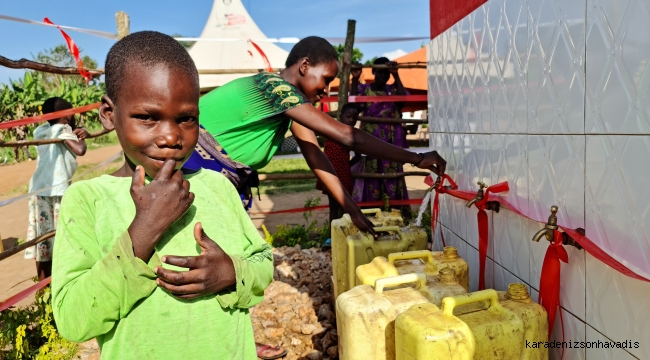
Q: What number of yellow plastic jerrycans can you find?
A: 5